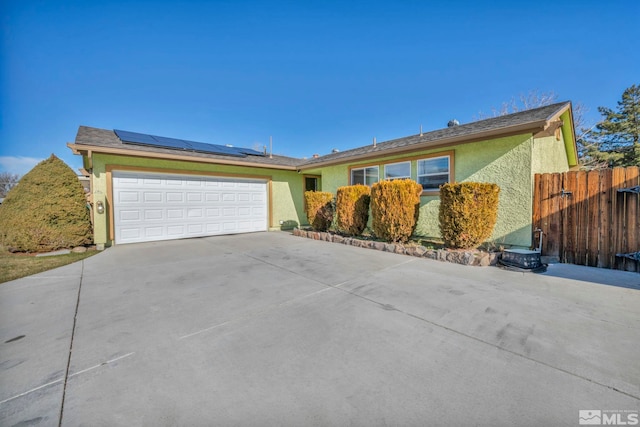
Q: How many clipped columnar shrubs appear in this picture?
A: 4